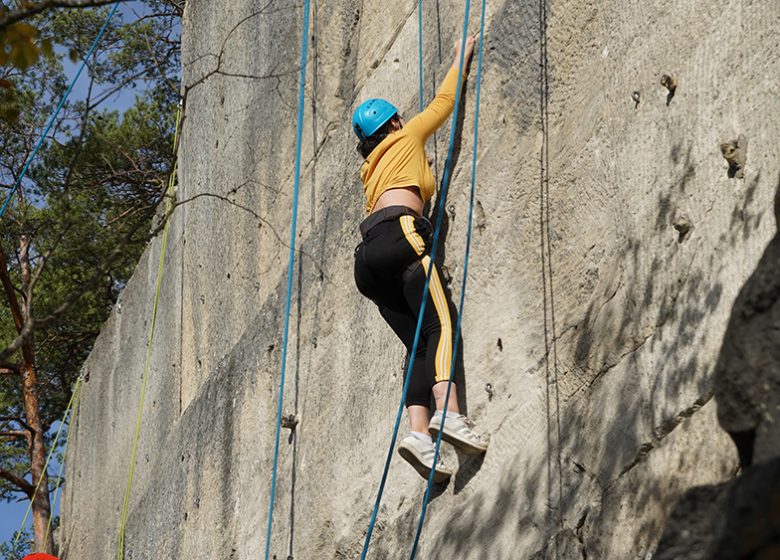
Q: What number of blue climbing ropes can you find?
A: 5